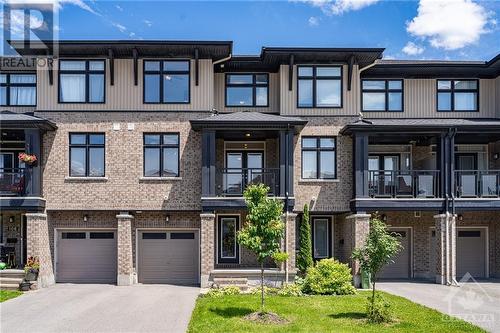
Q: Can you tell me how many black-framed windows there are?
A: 10